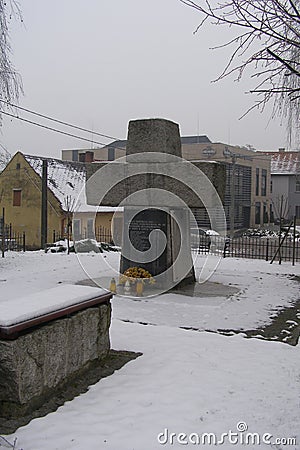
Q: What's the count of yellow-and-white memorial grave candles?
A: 3